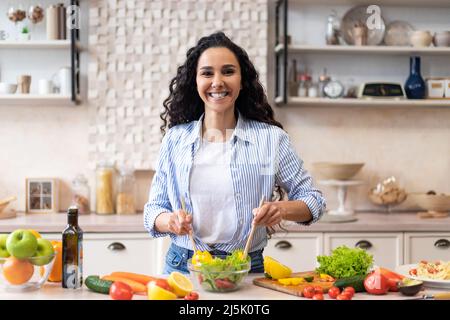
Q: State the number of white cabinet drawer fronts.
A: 4